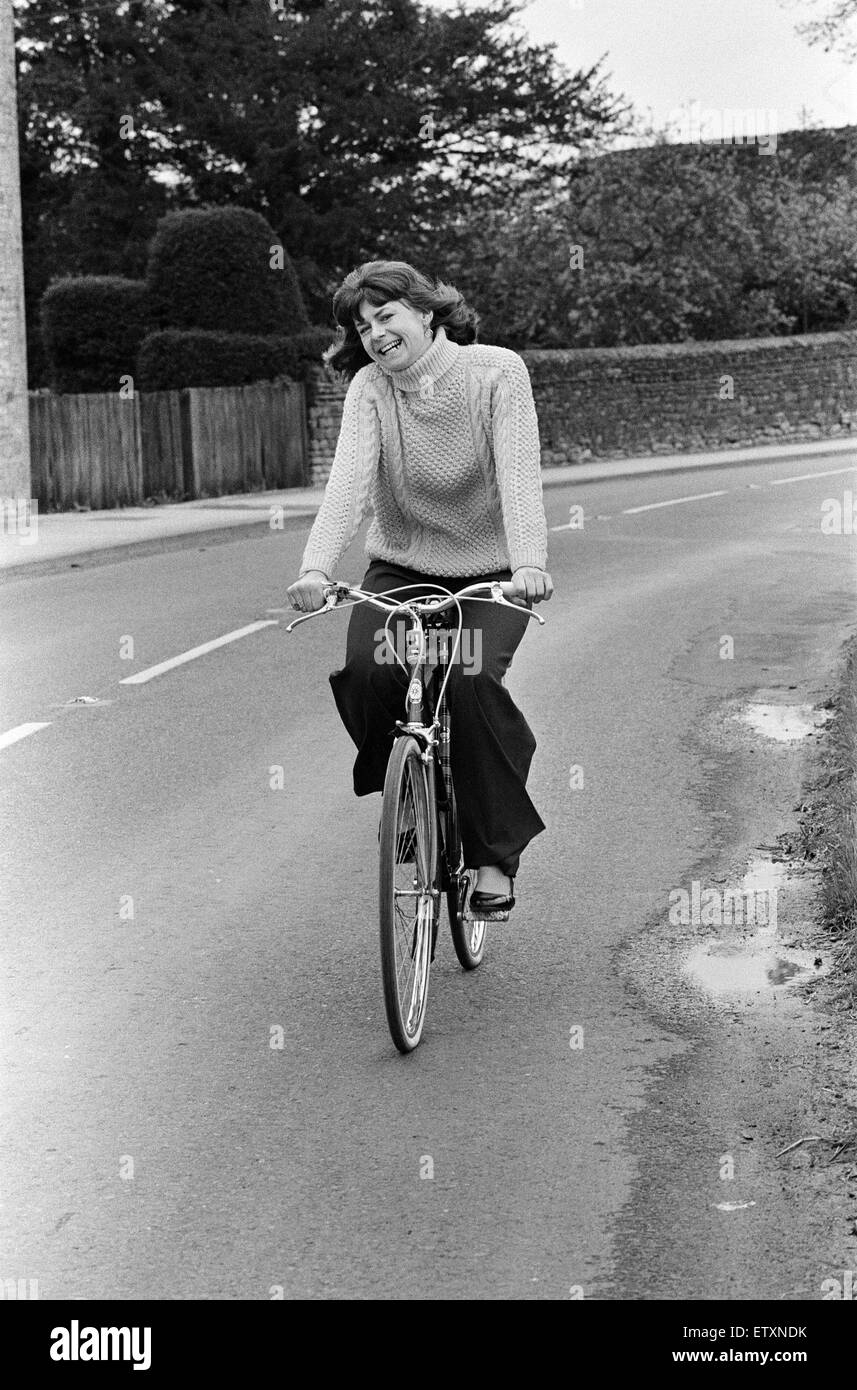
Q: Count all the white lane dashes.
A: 5